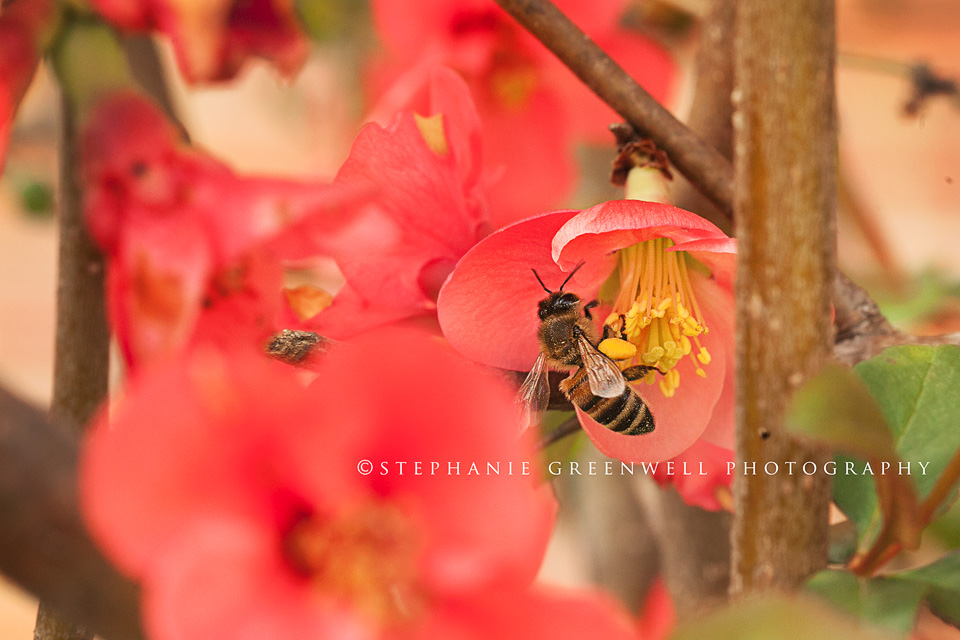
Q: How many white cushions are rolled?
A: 0